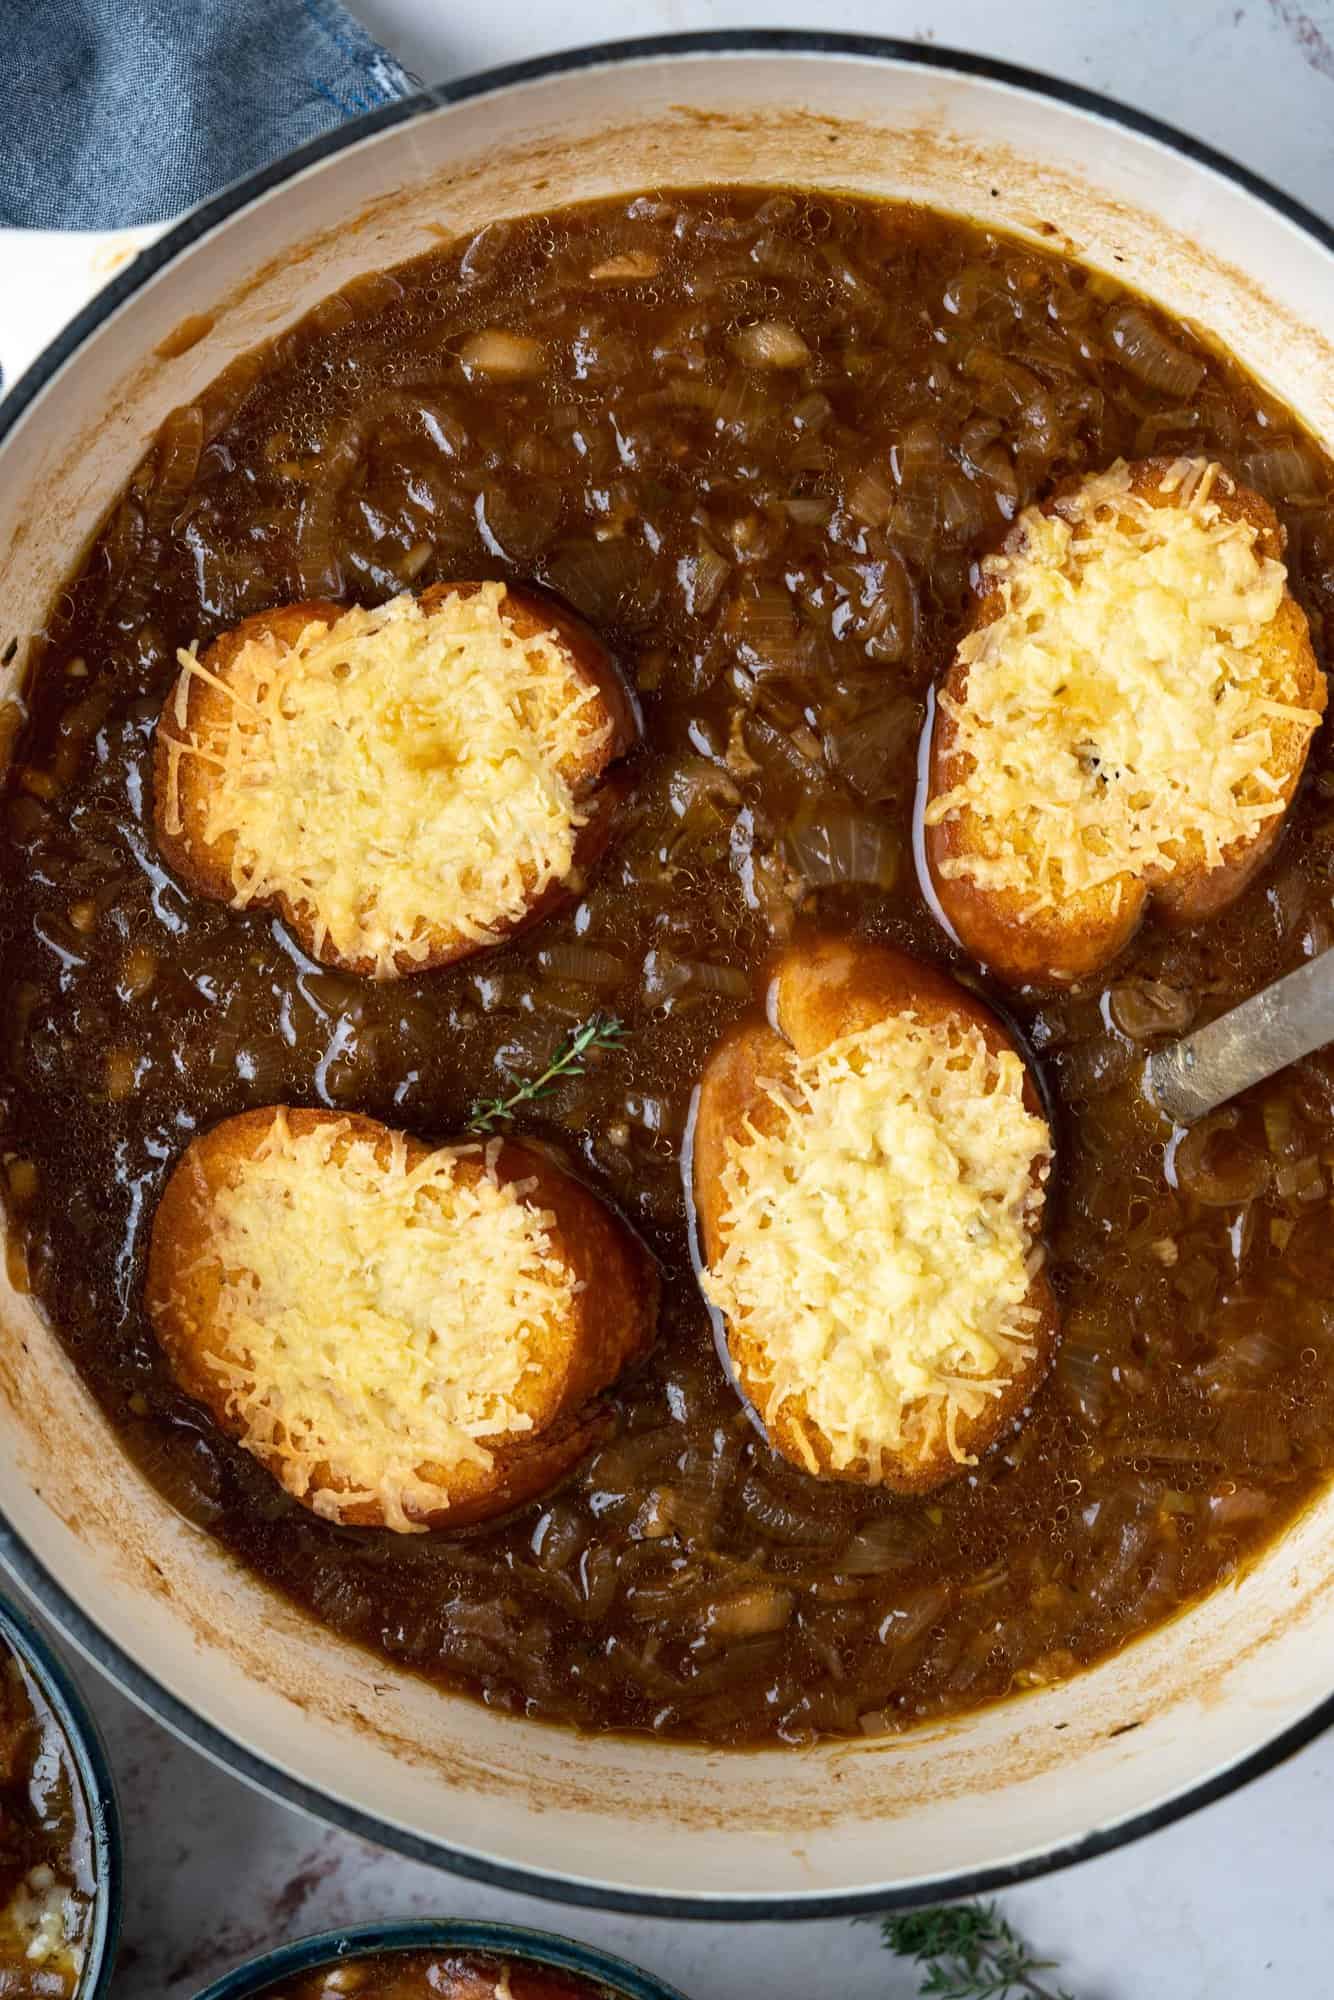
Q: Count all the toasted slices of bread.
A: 4